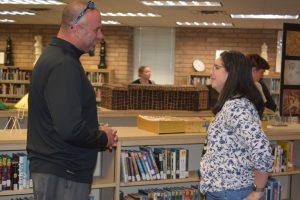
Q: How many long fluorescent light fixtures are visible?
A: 8